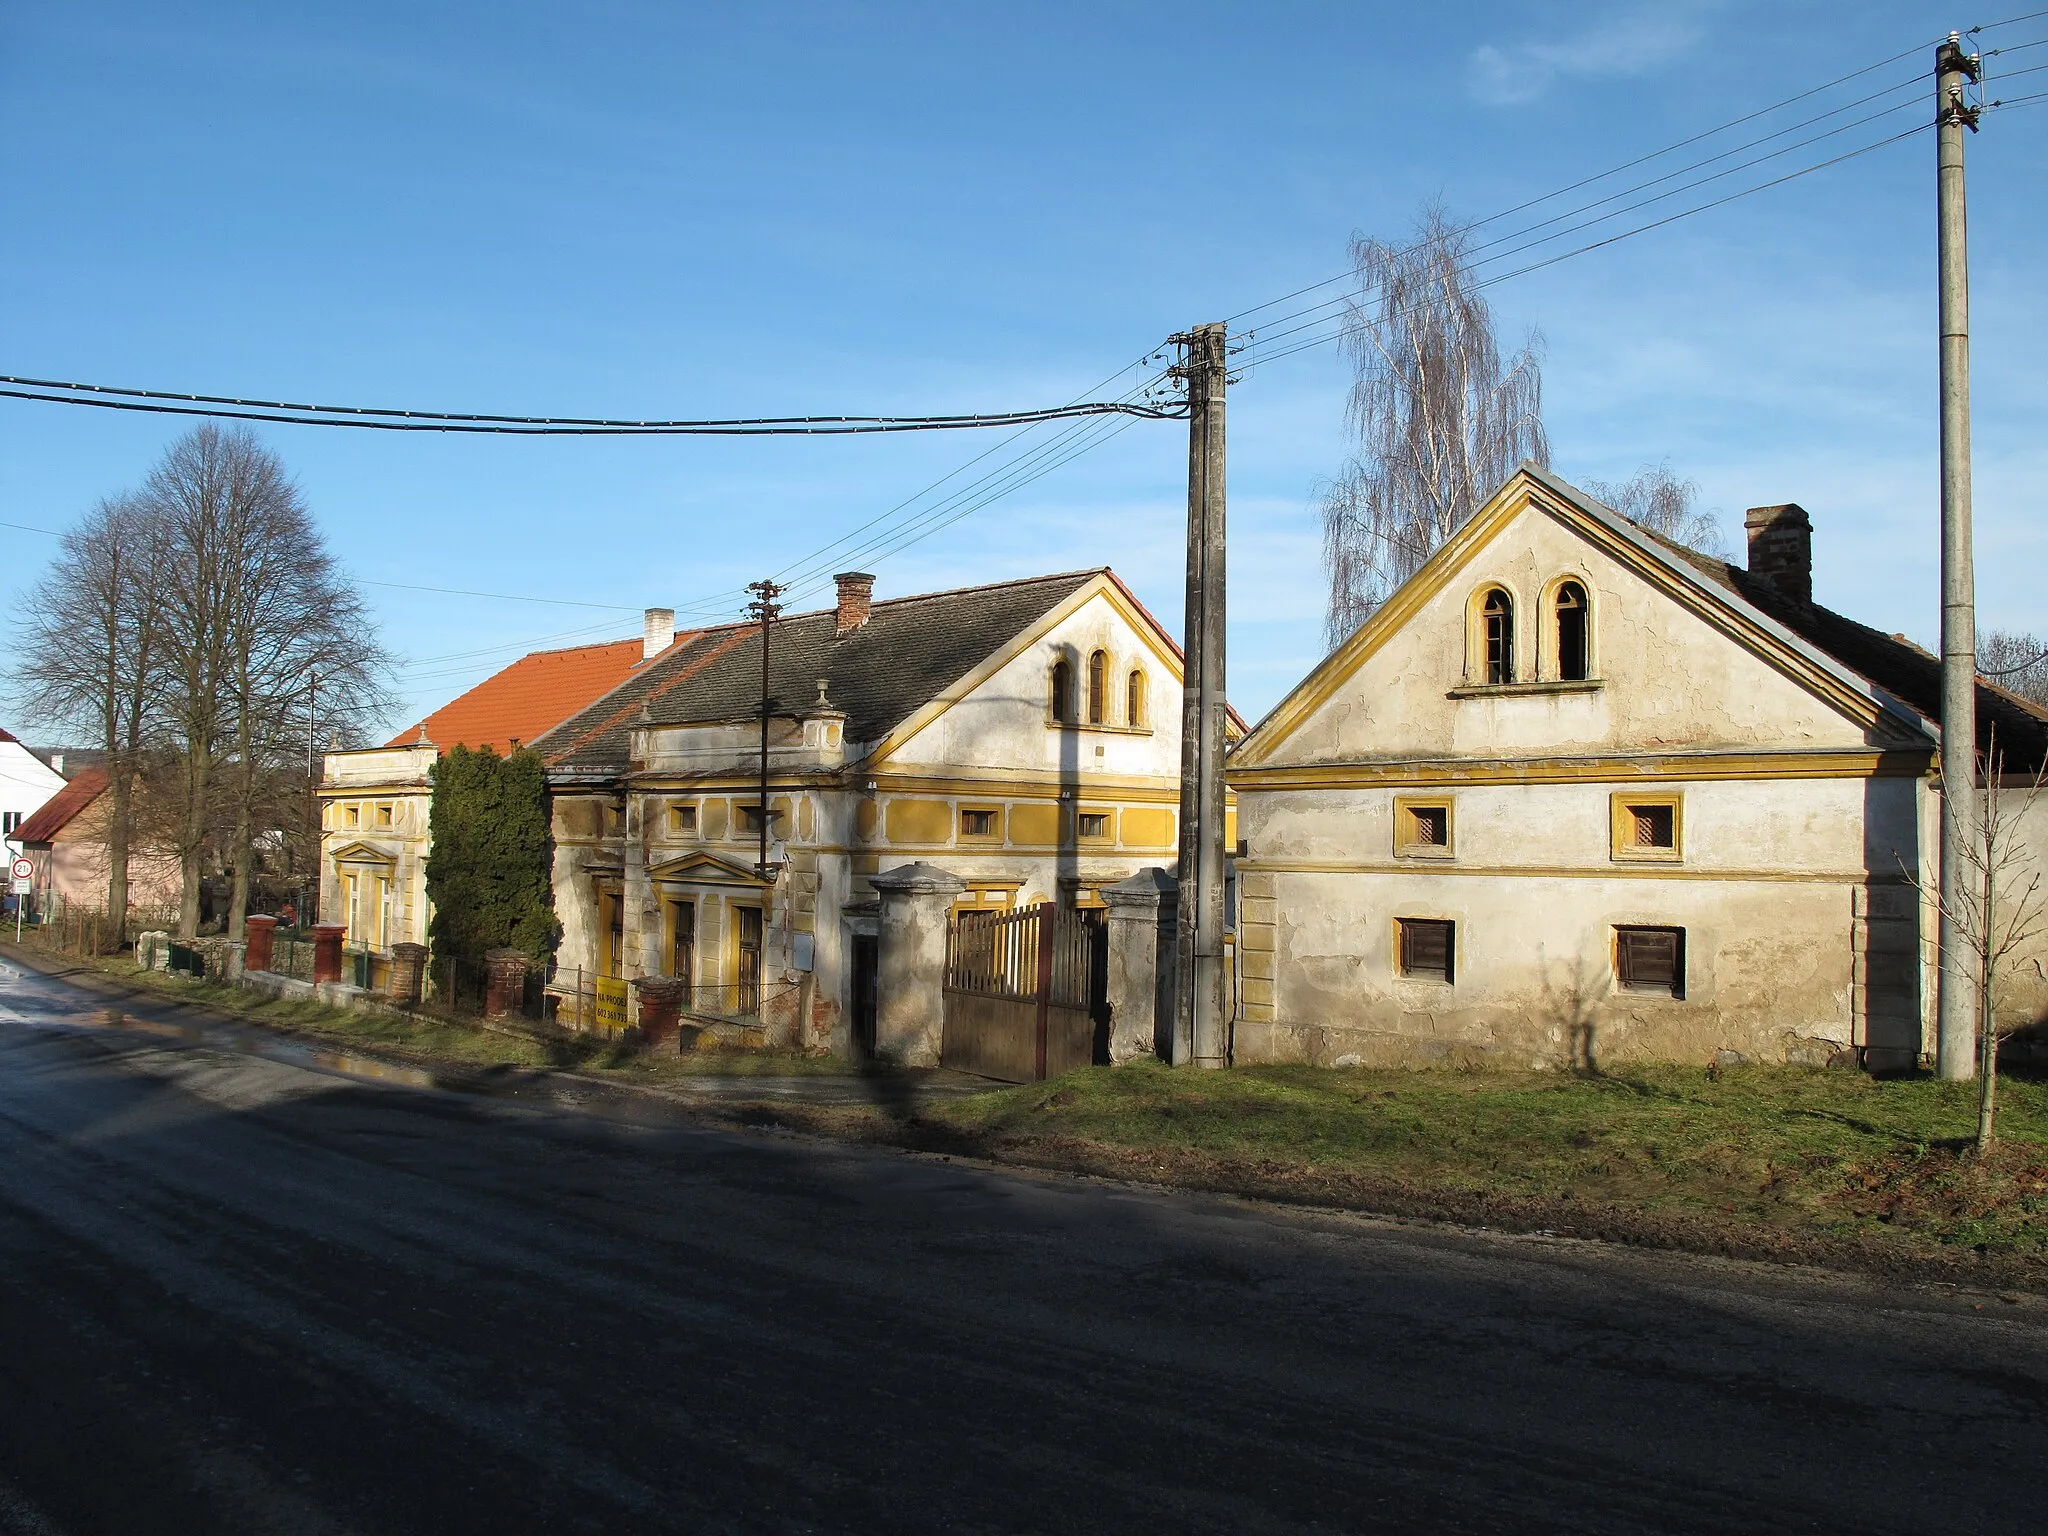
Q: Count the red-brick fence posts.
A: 5